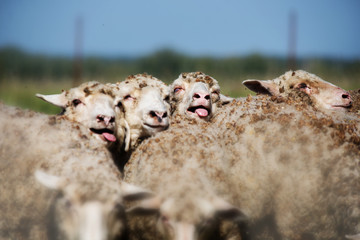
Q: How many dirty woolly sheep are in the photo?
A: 6